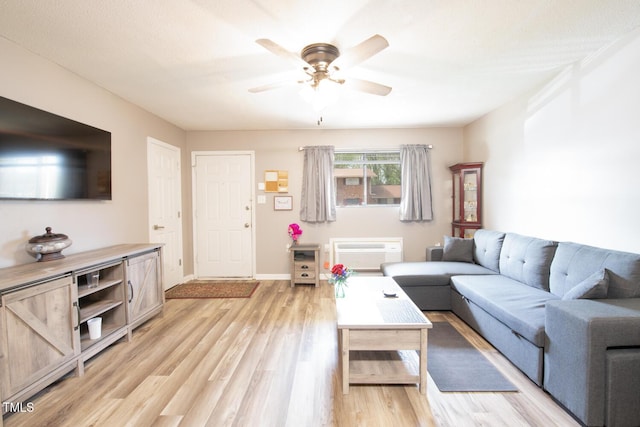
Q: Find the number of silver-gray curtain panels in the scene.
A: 2